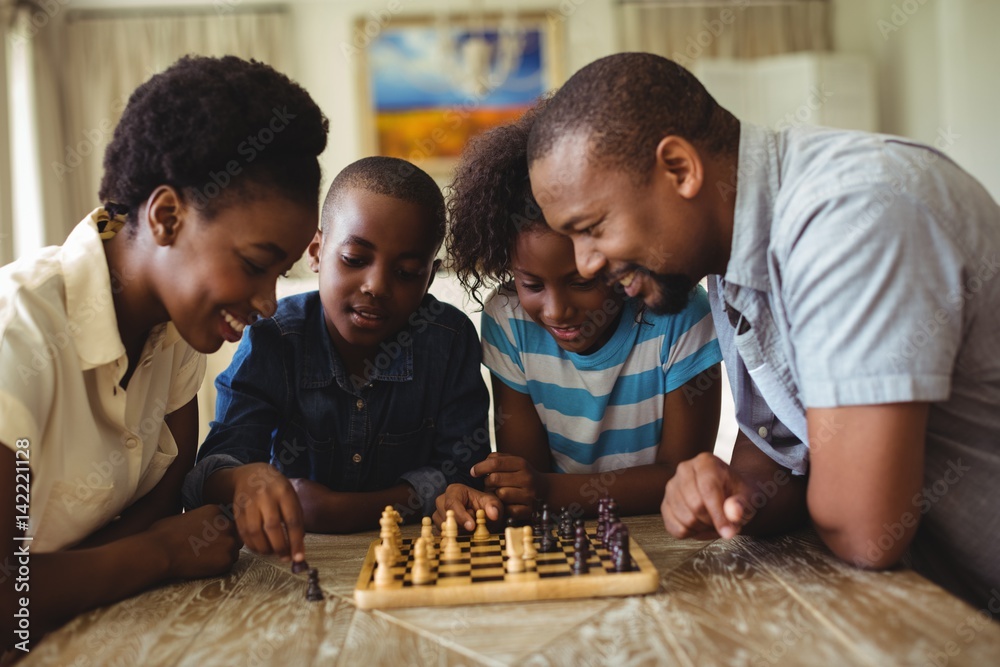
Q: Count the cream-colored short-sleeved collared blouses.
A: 1